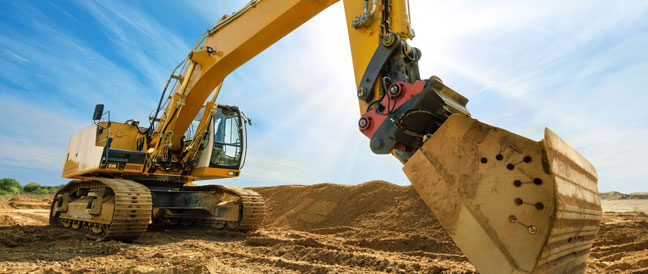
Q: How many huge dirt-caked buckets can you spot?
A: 1